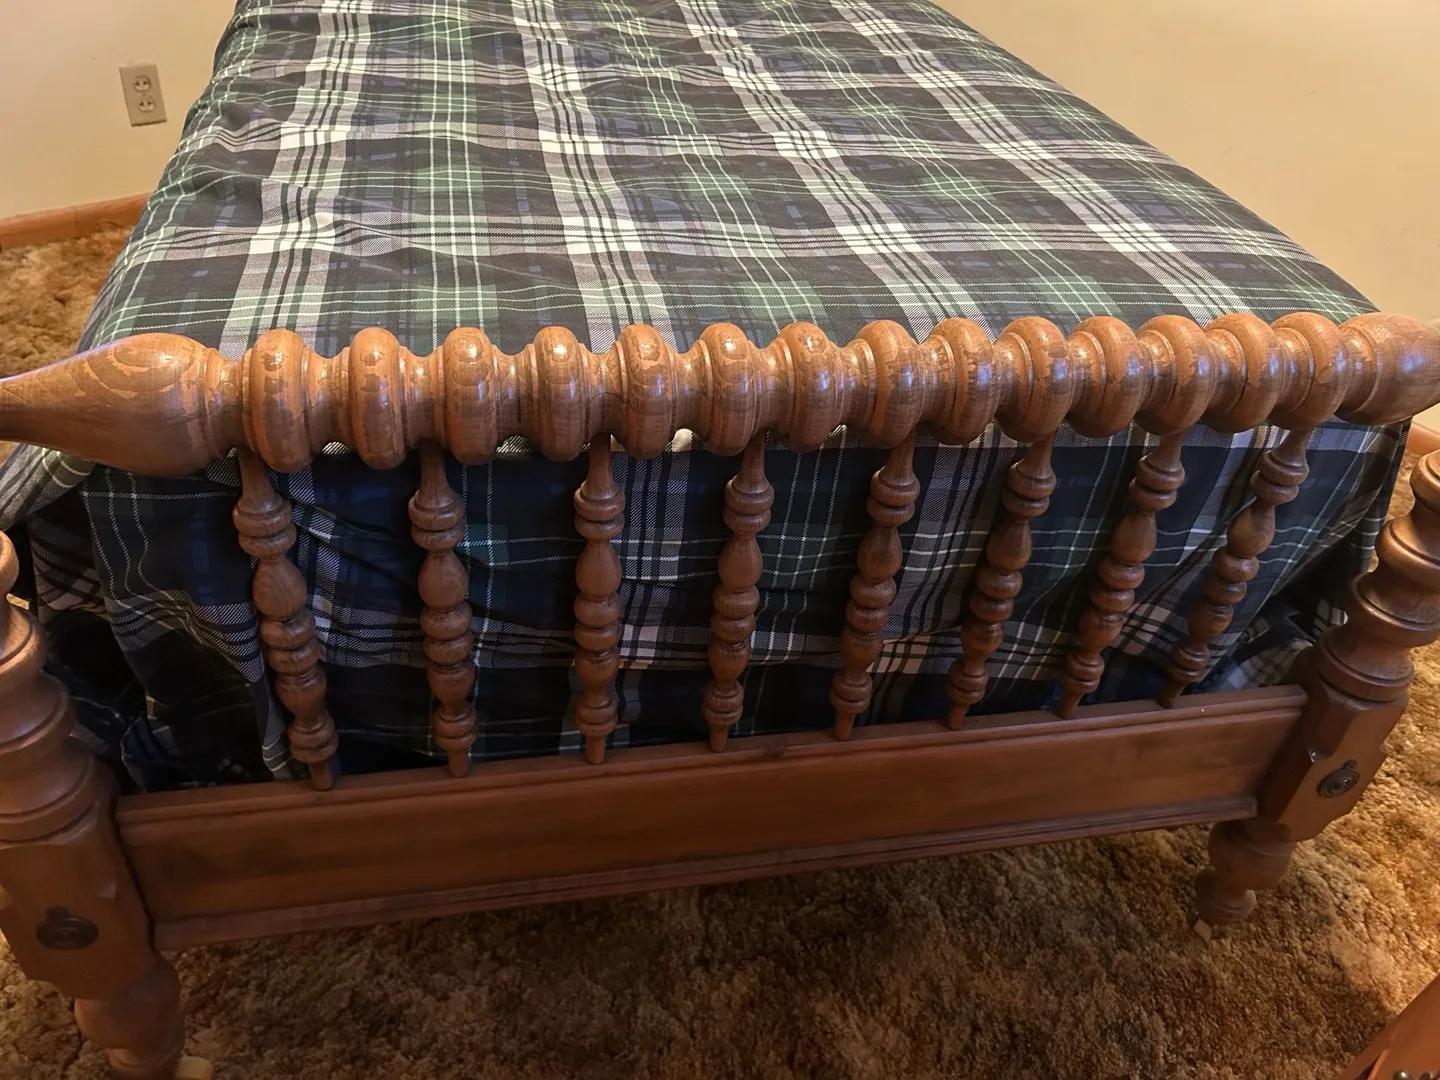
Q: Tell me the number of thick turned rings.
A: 14